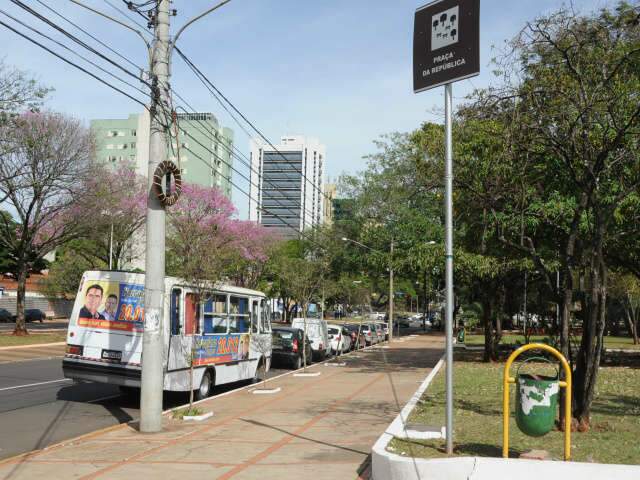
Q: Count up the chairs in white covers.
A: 0